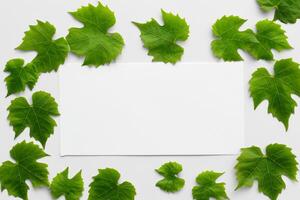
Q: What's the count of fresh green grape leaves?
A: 15